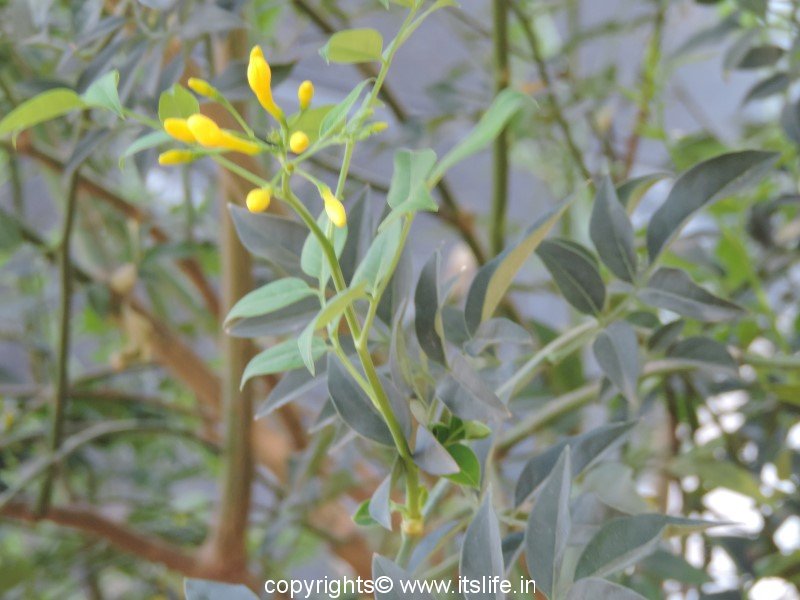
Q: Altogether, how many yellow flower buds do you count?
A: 9